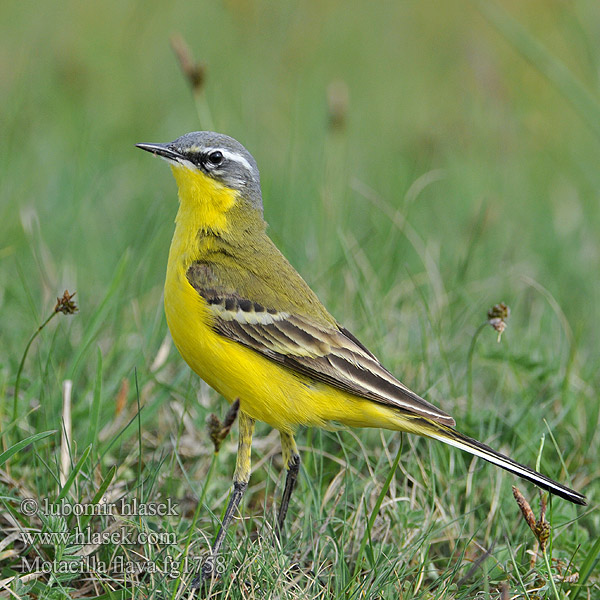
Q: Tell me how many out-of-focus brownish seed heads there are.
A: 2